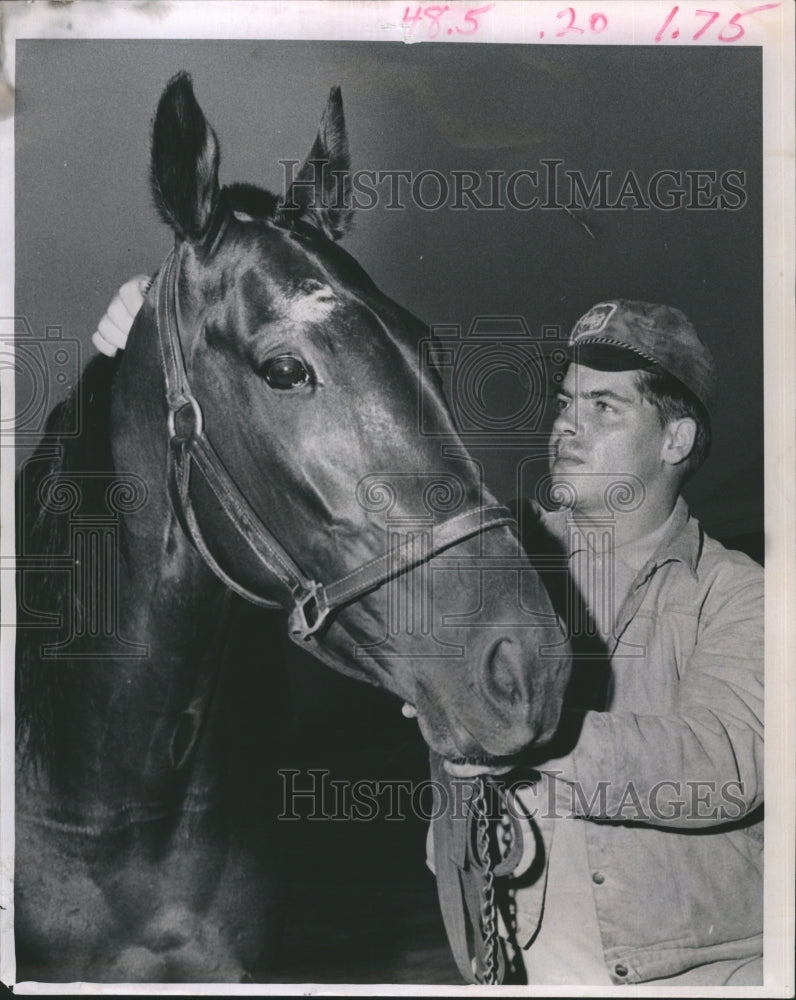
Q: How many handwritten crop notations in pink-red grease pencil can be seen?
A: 3